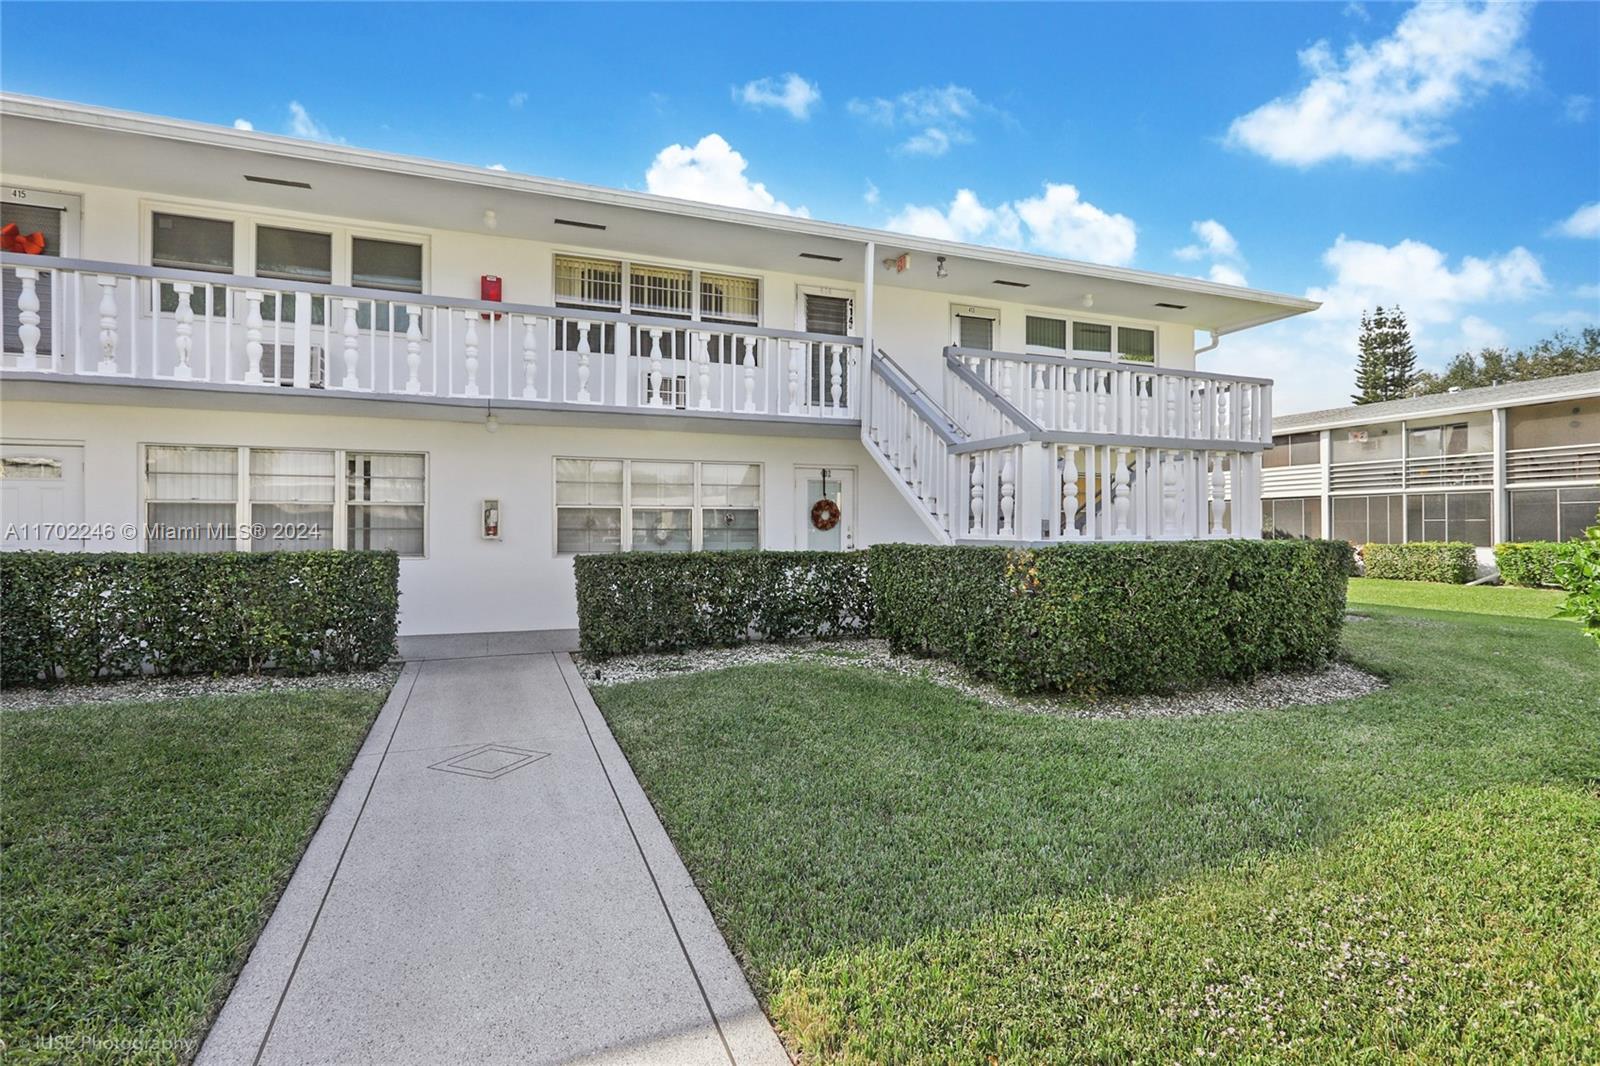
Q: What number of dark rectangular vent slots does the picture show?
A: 5